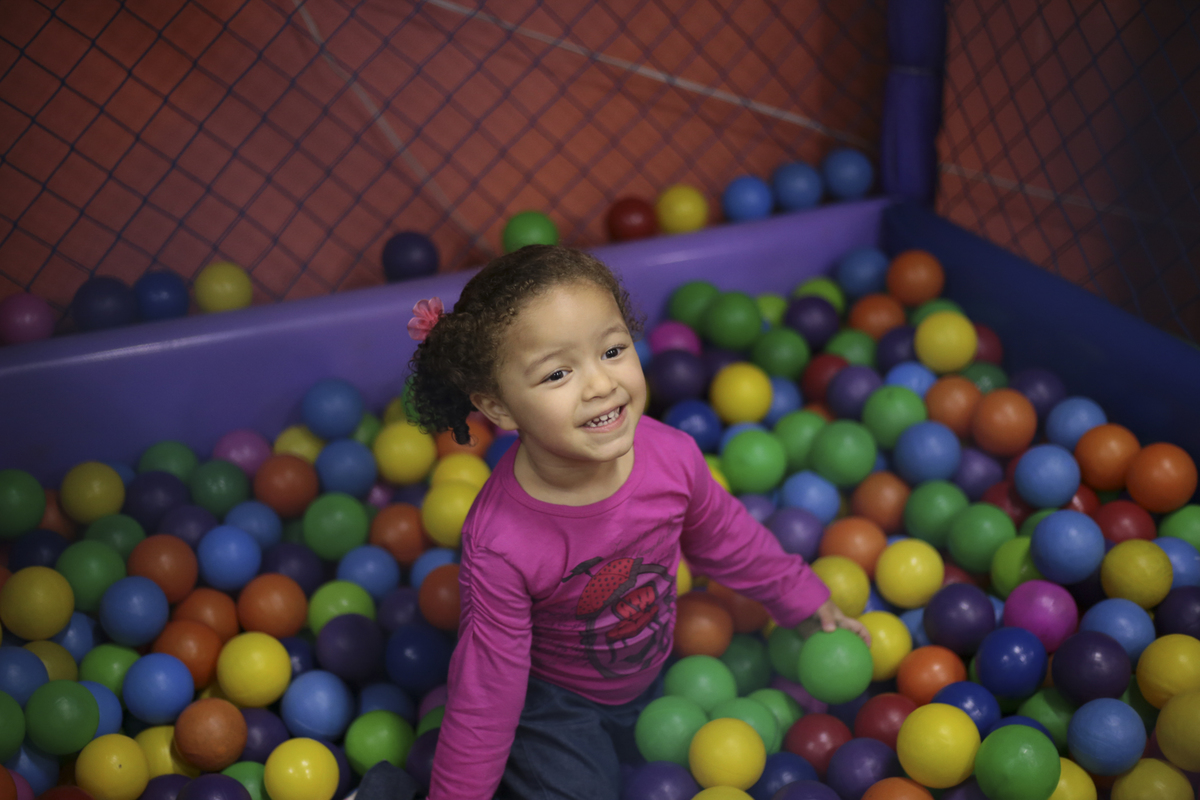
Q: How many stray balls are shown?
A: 11